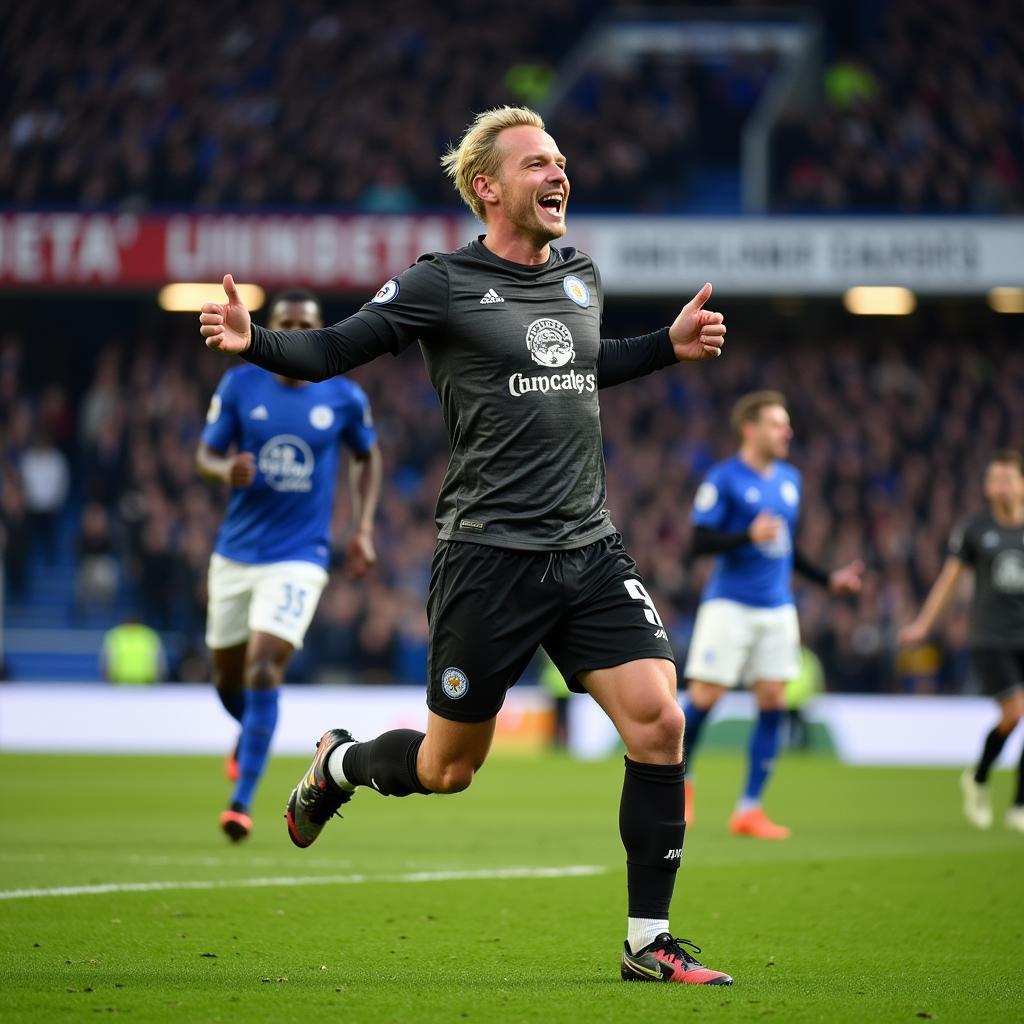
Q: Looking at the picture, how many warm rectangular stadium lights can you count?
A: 3